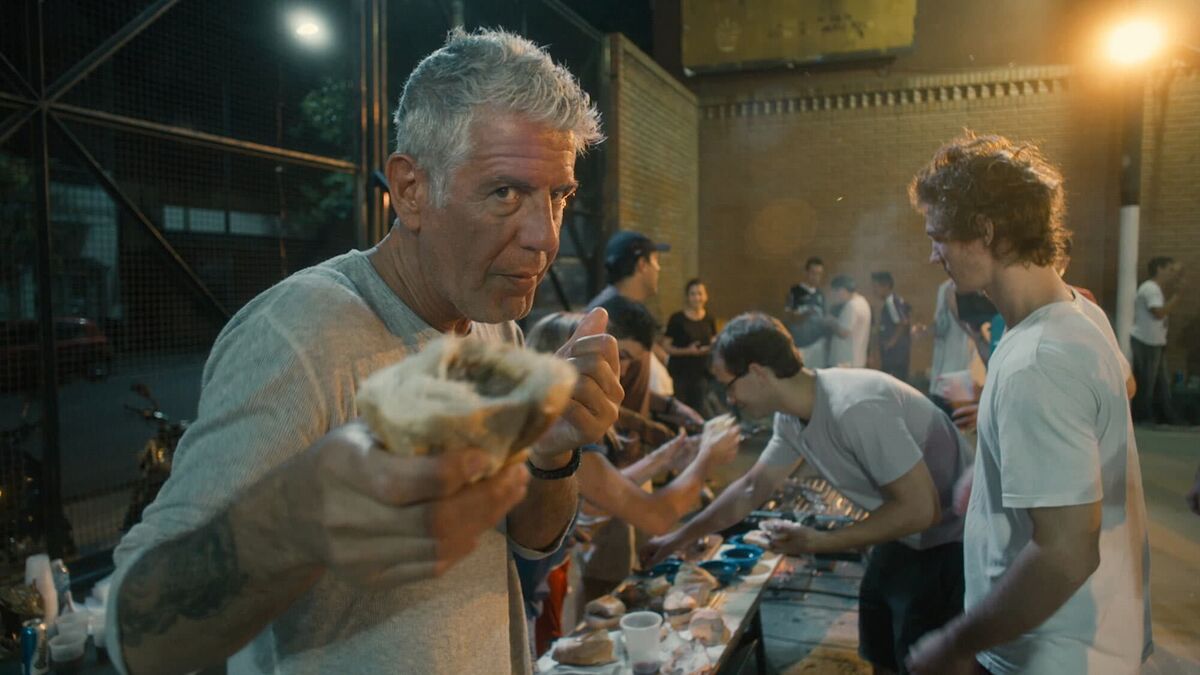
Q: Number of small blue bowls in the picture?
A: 4